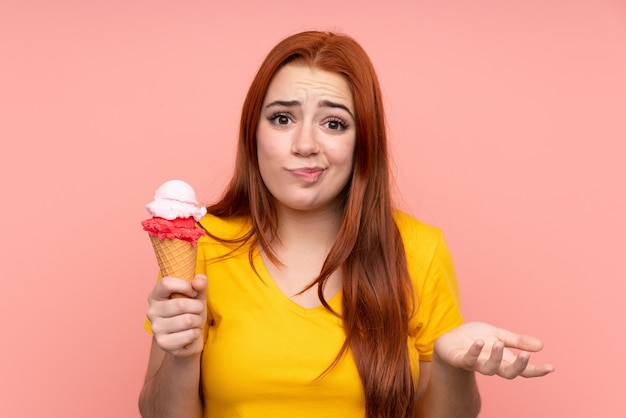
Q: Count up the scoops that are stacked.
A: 2